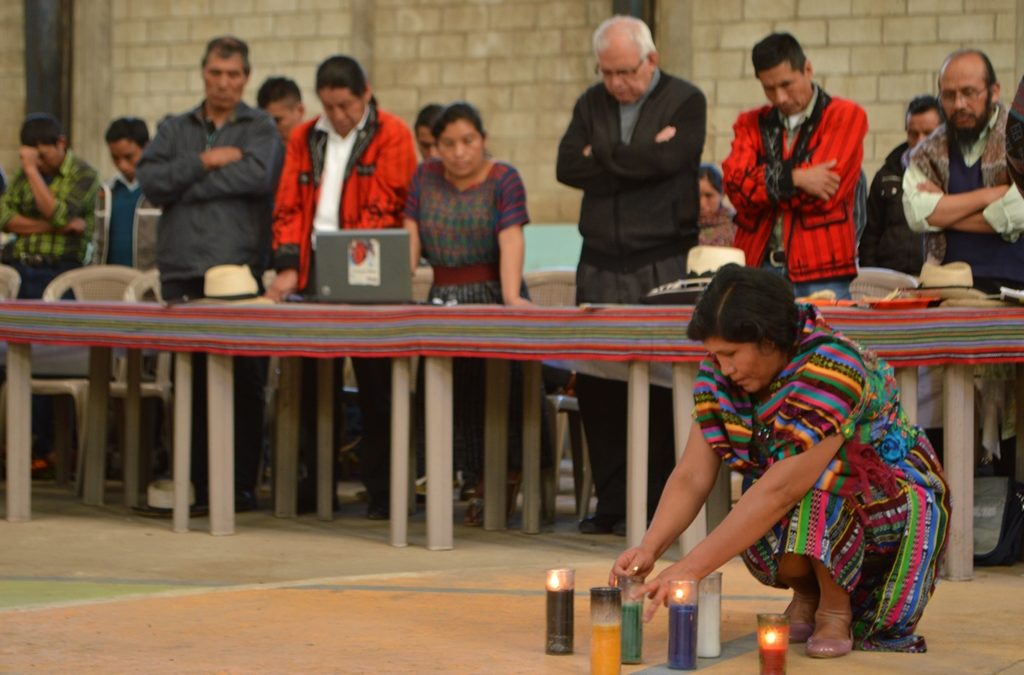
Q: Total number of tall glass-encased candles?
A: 6